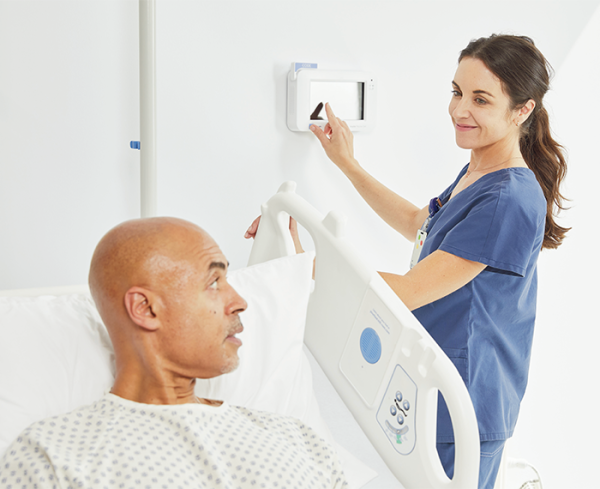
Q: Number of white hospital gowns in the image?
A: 1